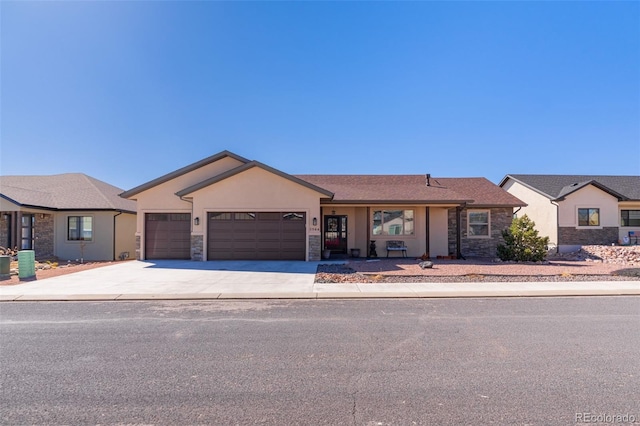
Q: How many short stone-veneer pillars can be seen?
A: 3